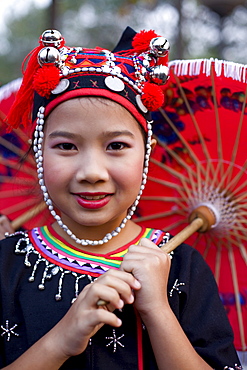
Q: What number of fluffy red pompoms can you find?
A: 3